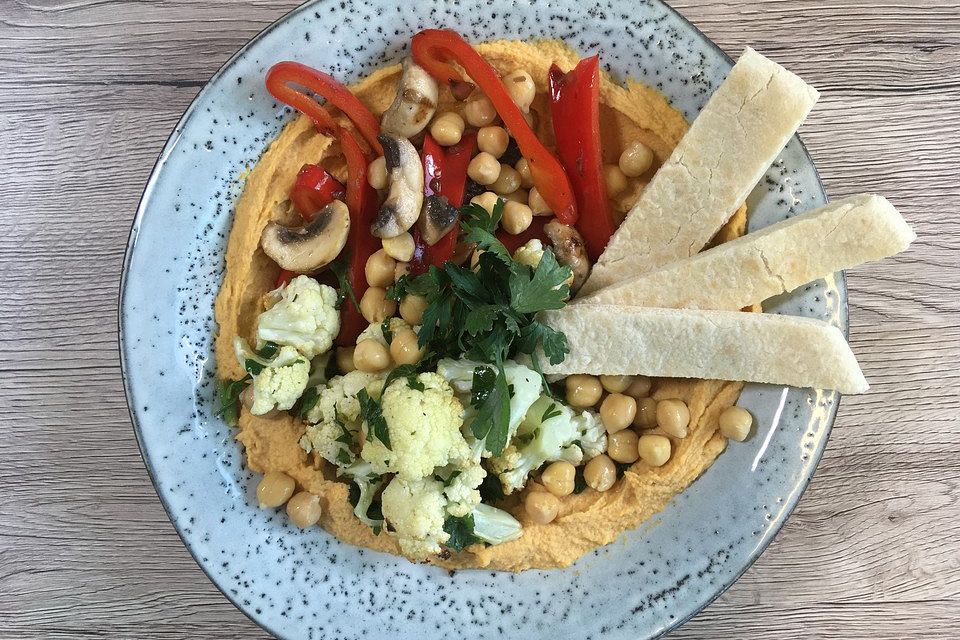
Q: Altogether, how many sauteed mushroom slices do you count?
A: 5